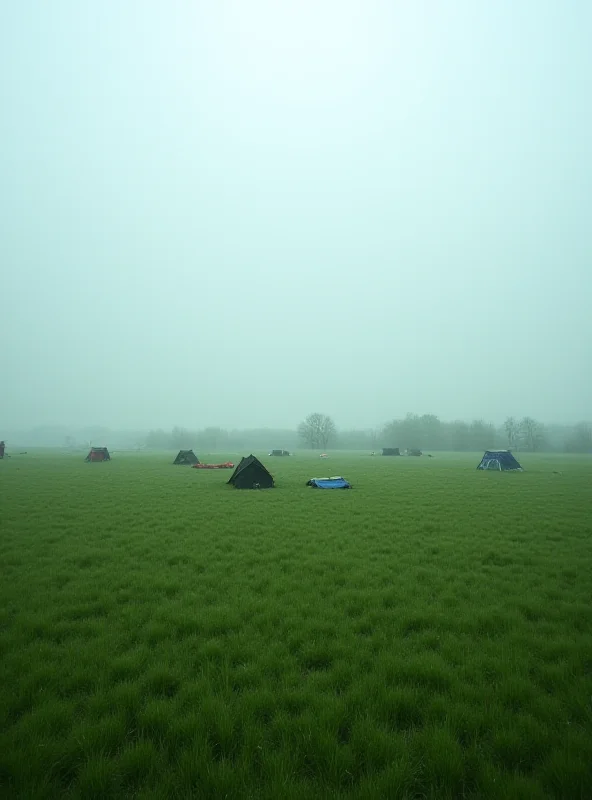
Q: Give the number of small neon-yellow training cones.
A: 0